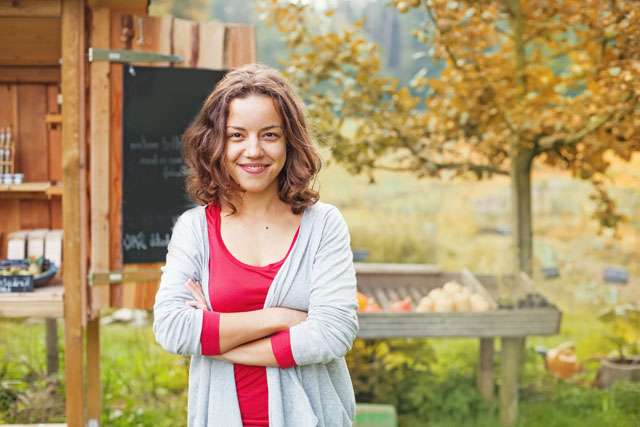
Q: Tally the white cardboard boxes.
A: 3